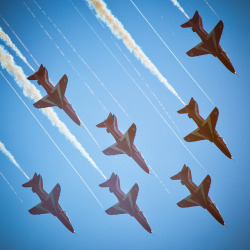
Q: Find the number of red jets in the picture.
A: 7